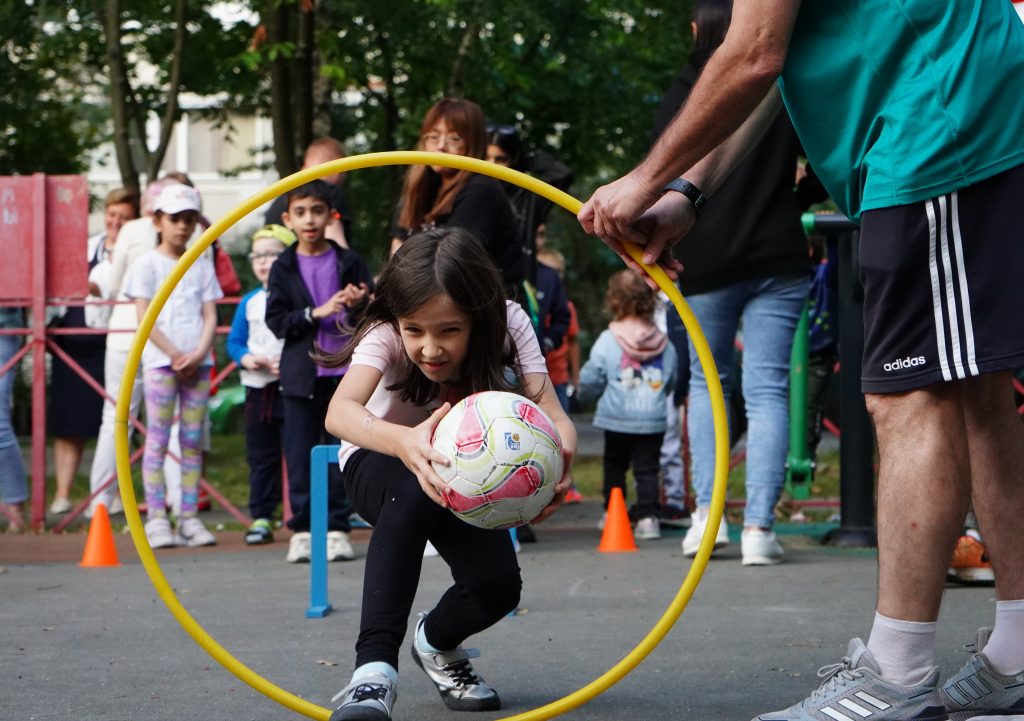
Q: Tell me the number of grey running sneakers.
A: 2